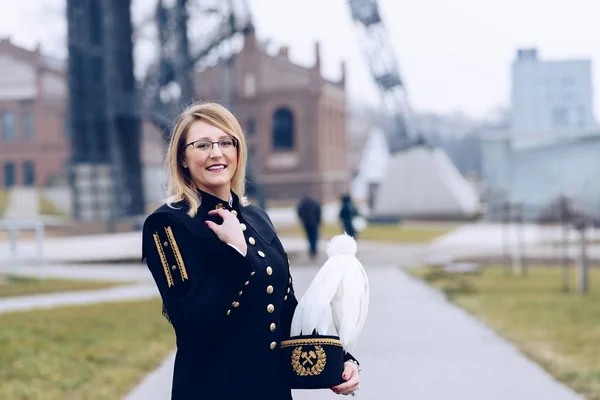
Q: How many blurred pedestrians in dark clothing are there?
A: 2